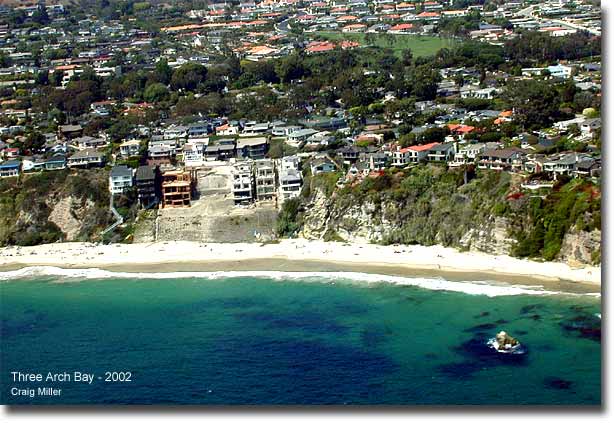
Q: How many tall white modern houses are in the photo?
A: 3